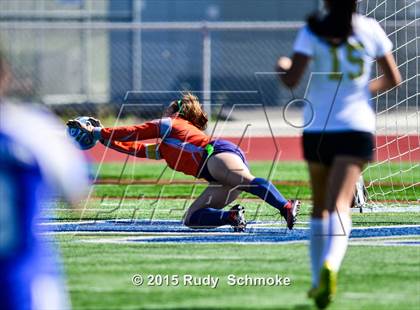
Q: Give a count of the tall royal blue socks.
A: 2